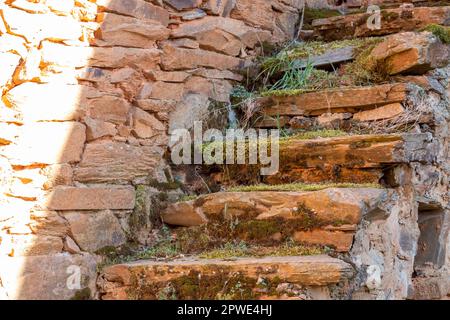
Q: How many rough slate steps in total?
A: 6